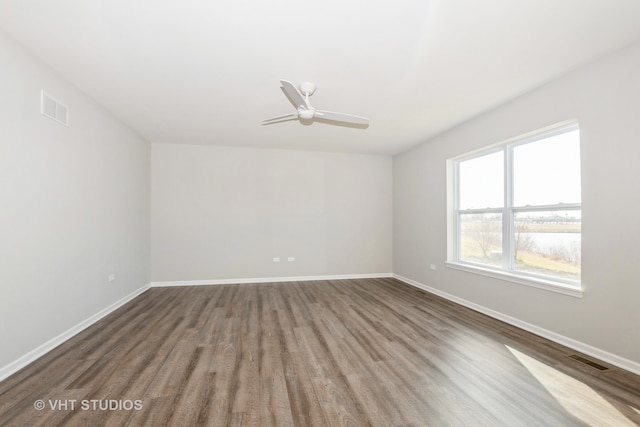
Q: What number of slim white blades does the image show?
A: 3